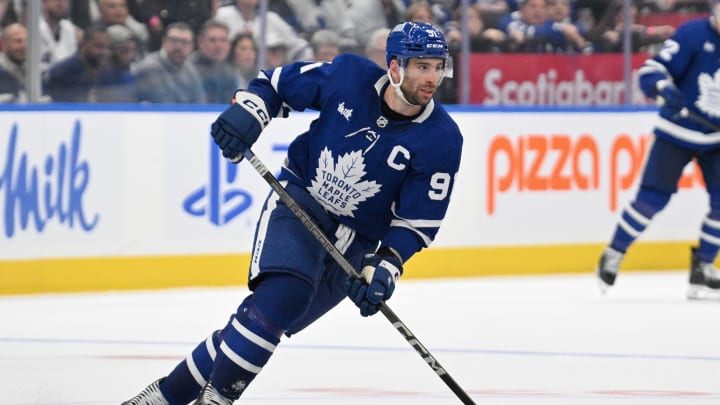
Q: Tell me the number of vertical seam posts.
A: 4